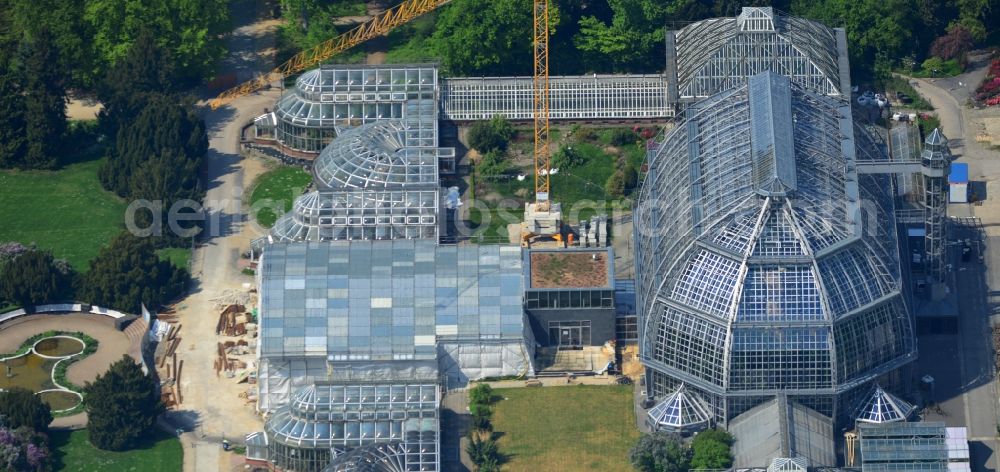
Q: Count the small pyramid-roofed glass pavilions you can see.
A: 2